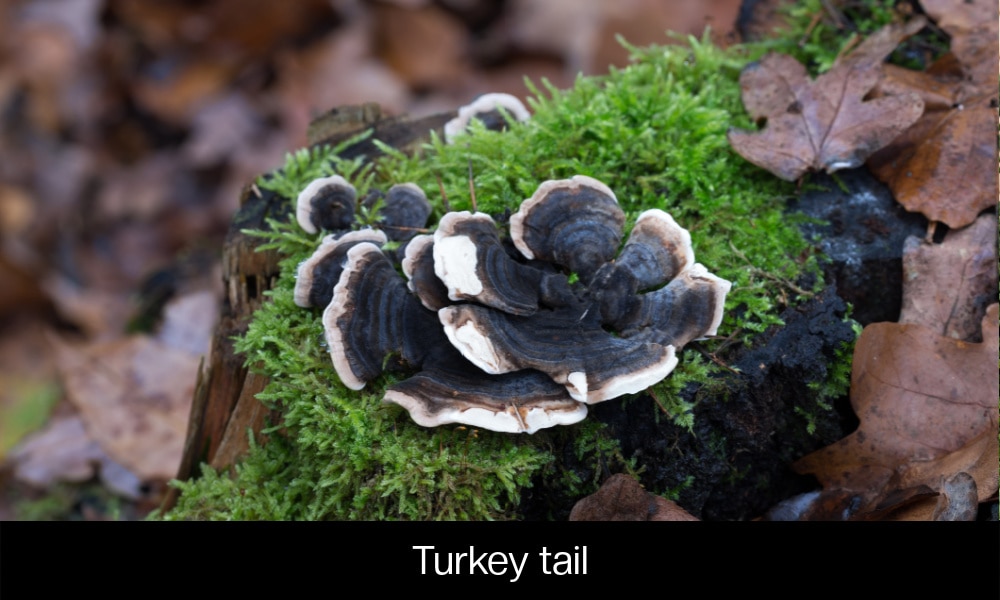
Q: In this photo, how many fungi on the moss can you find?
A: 12